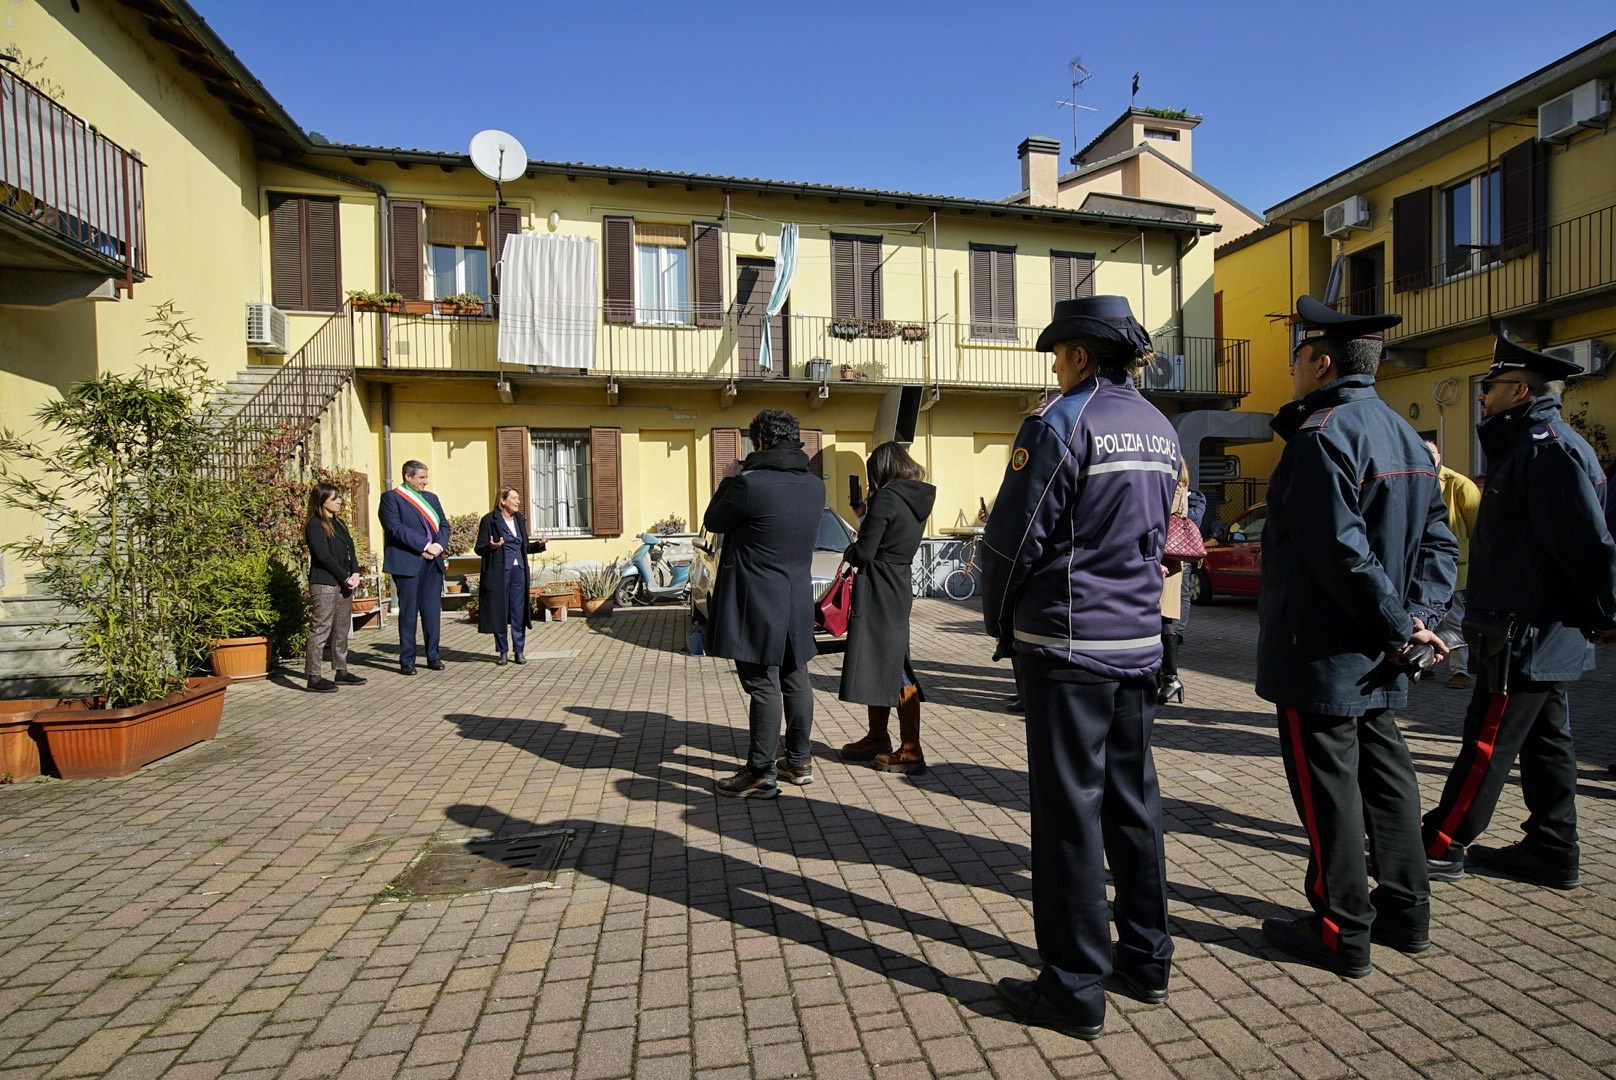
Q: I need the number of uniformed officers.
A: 3